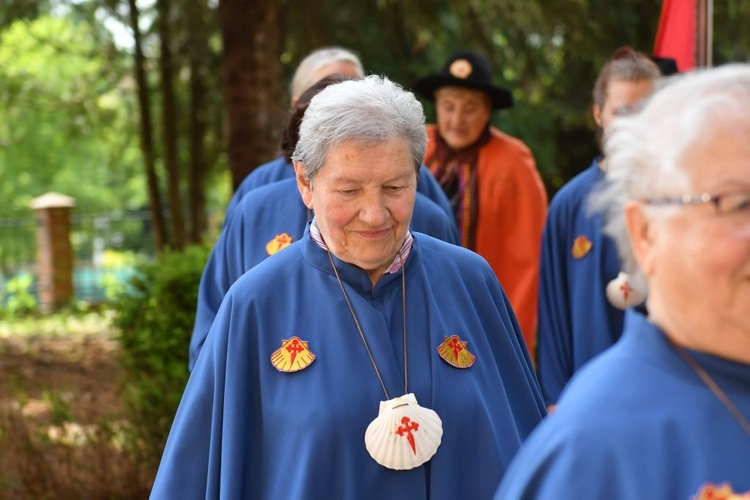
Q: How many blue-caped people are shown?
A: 5